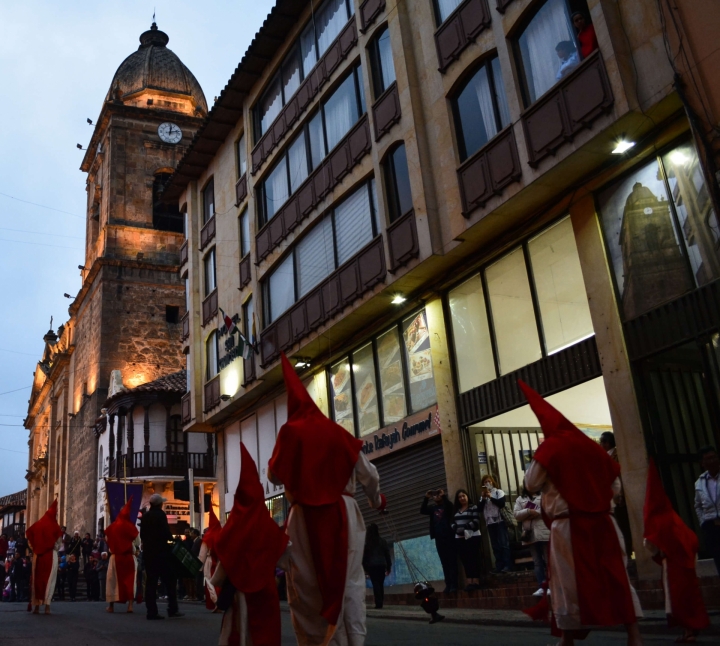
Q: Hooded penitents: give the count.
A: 7